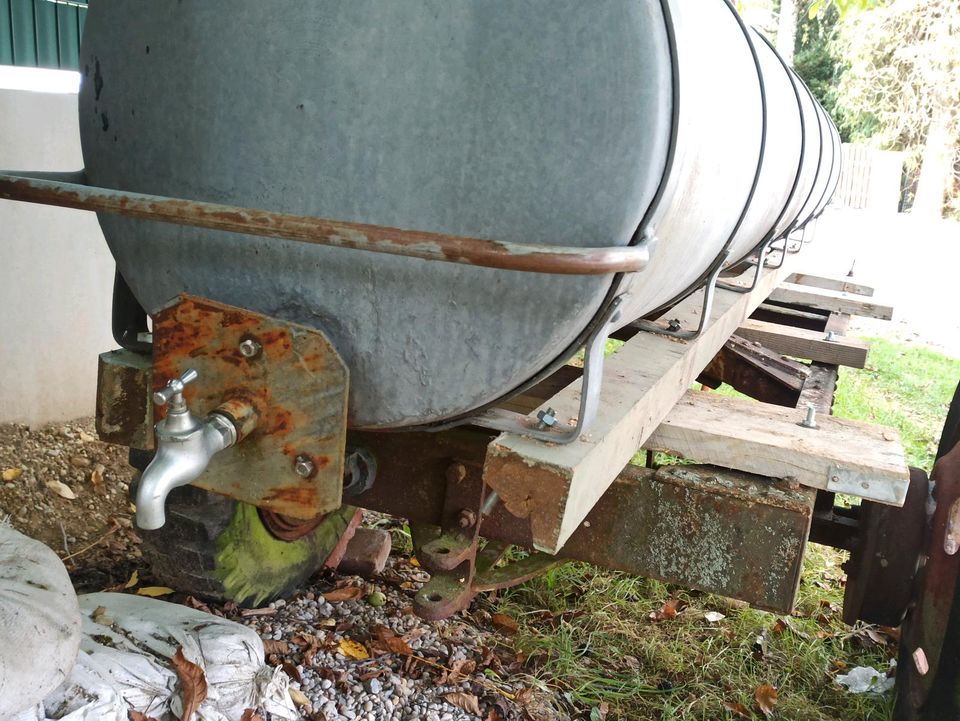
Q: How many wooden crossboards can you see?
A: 4